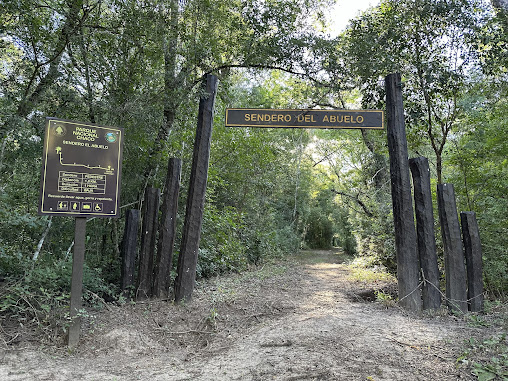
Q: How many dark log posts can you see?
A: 8